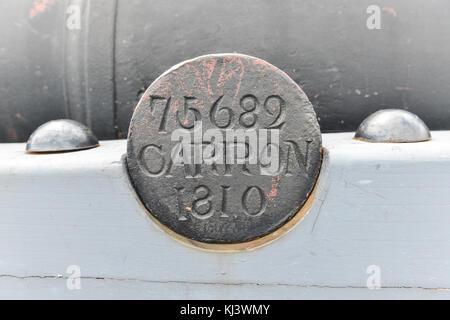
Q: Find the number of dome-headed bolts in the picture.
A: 2